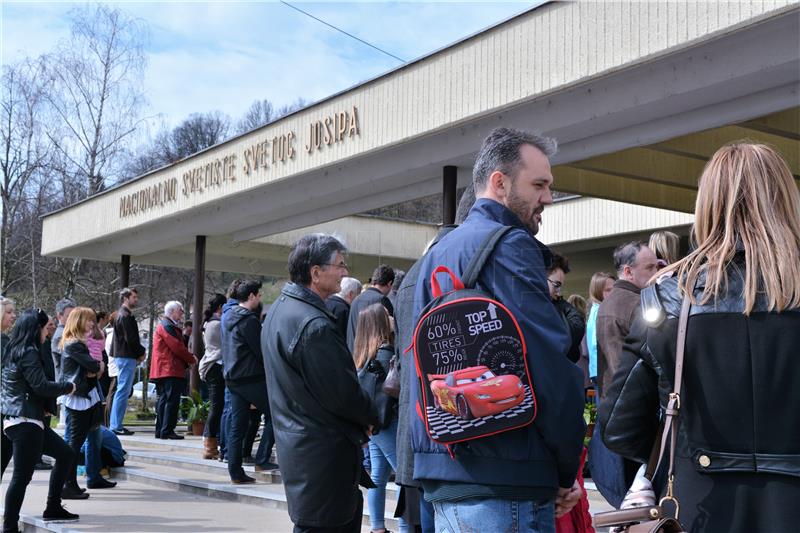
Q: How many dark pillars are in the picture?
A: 3